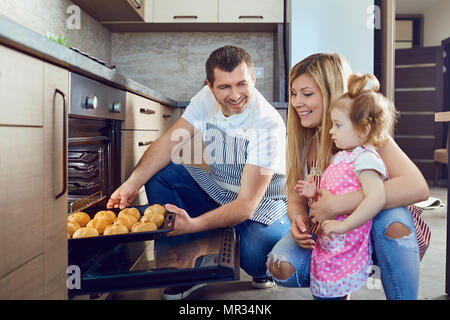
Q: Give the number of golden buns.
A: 12